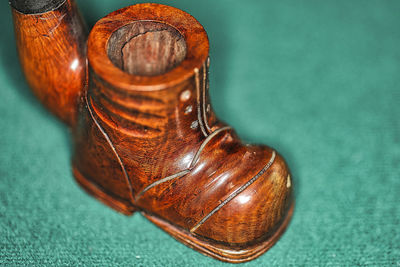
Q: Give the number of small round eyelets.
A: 3